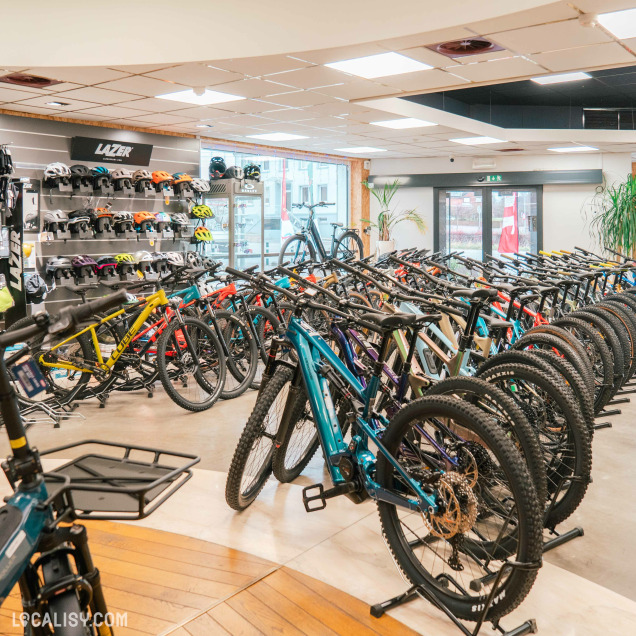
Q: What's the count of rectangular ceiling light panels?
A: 9